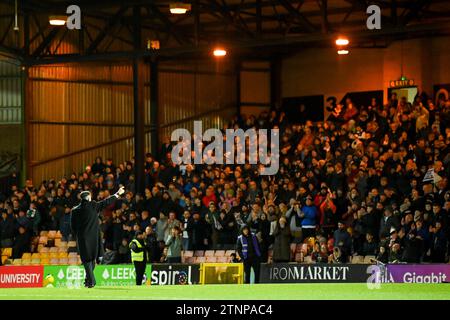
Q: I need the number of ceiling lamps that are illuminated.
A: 5